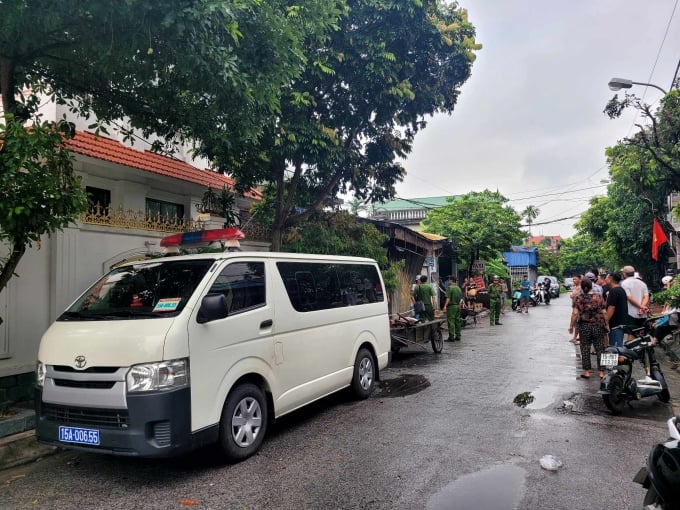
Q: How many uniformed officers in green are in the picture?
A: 3